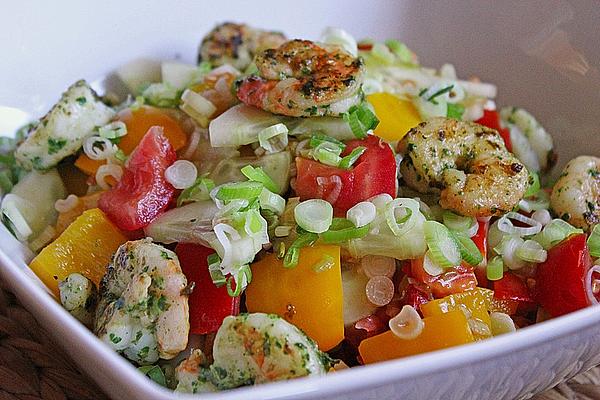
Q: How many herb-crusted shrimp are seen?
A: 8